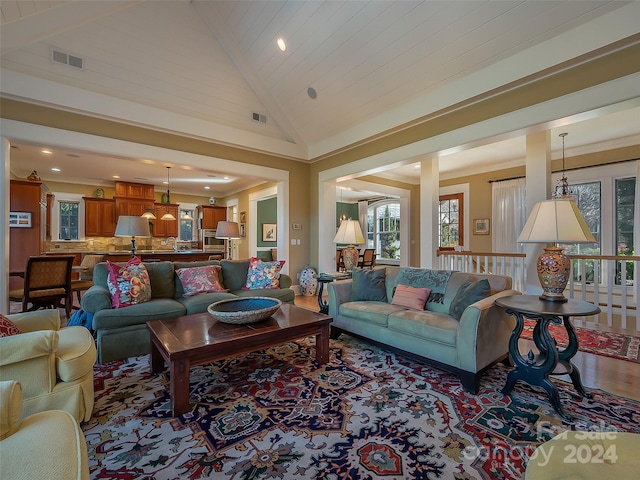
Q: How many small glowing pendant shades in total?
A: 3